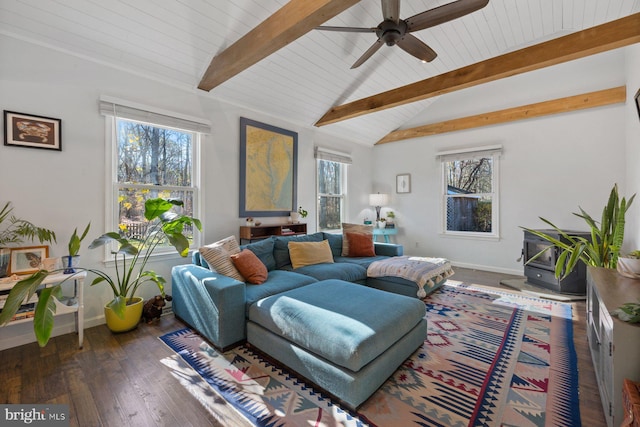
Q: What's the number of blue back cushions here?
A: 3